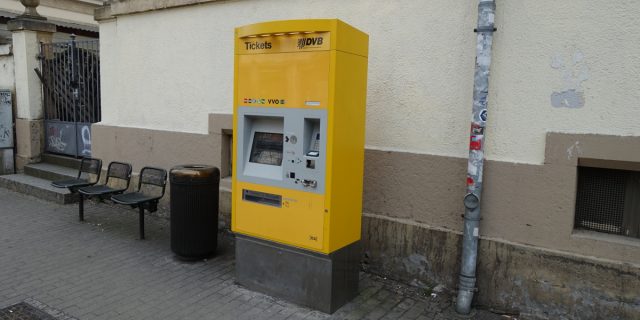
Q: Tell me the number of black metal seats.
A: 3